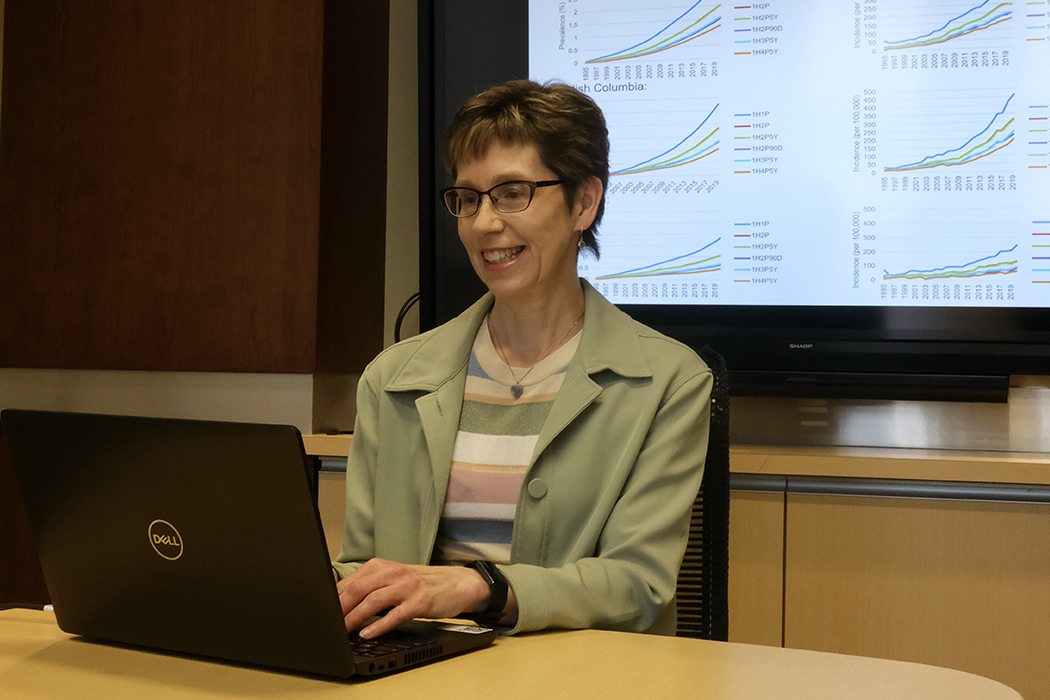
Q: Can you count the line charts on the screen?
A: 6